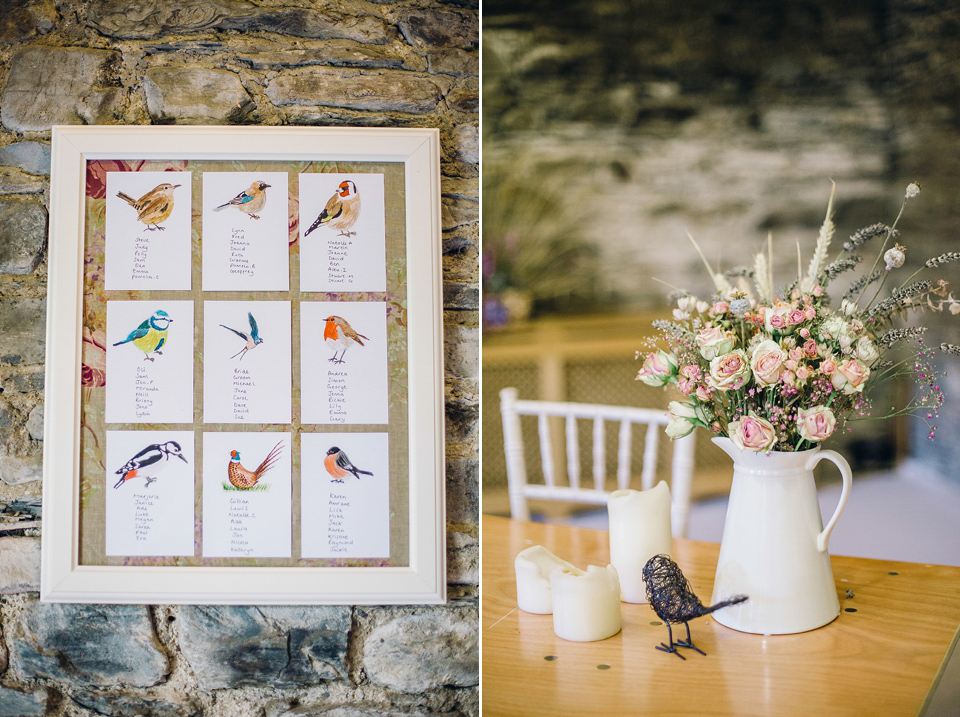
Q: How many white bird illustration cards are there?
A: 9